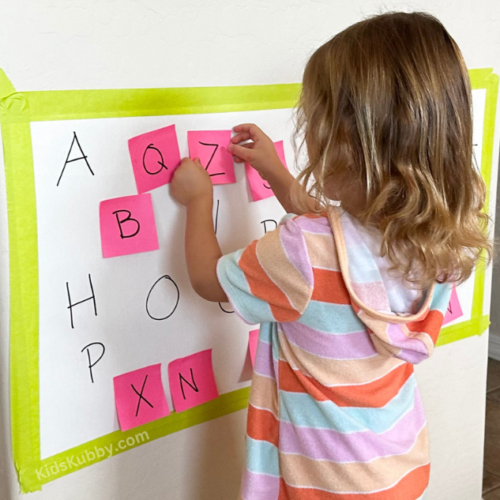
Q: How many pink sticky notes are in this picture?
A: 8